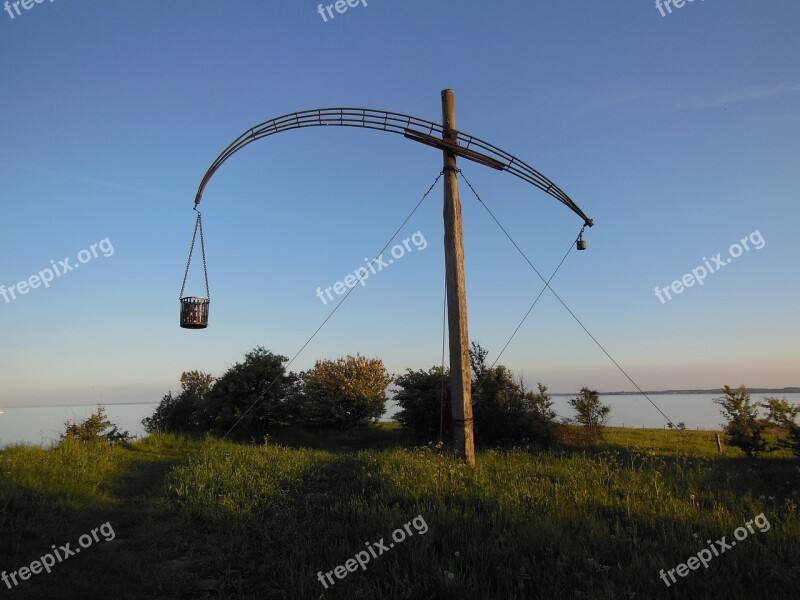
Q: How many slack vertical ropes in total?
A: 1